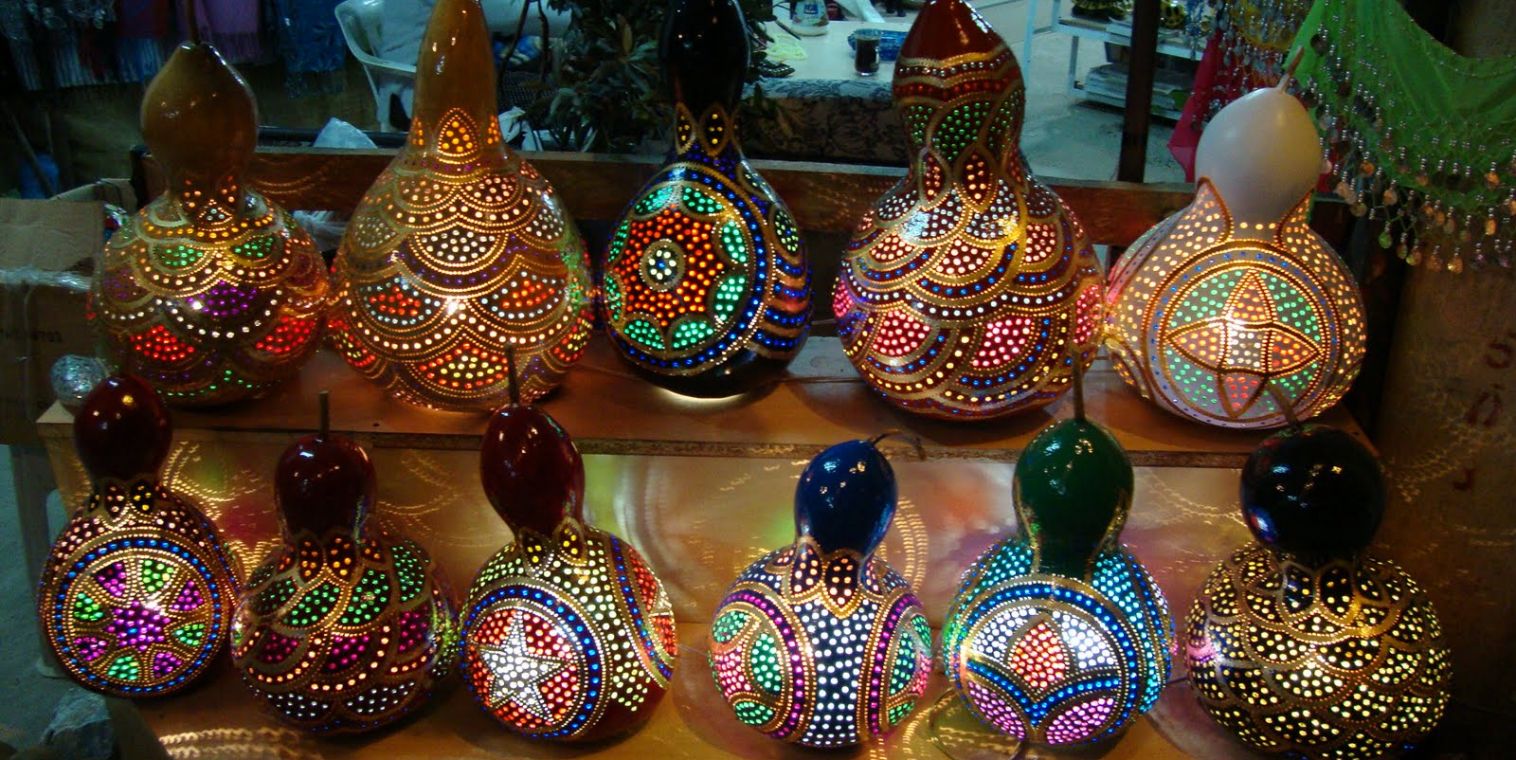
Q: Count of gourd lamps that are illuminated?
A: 11